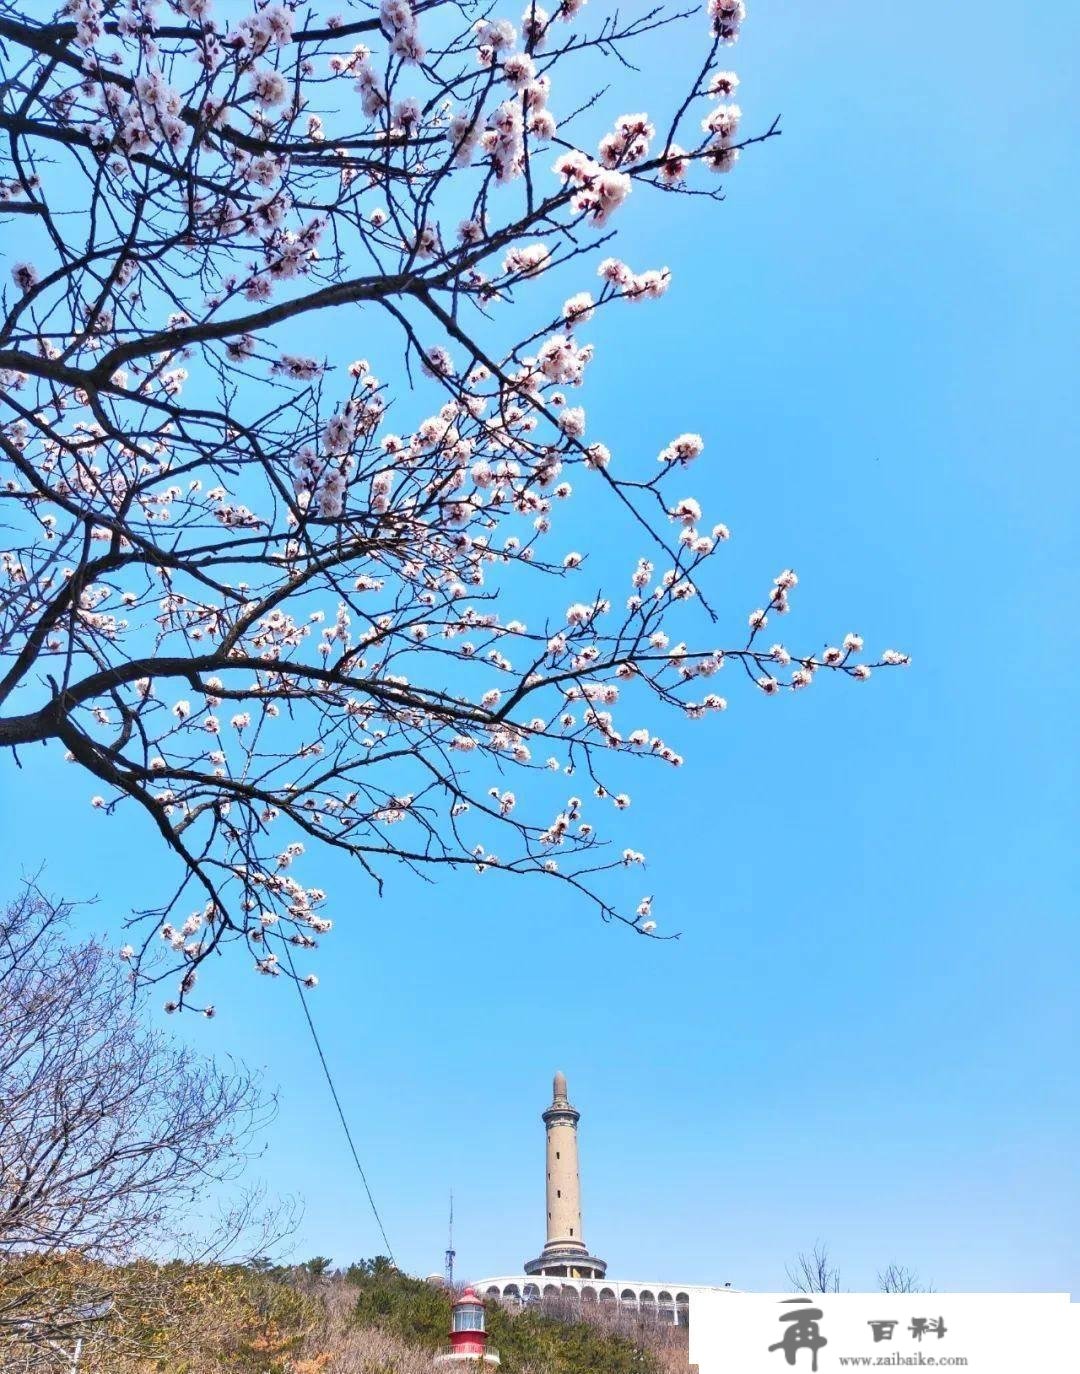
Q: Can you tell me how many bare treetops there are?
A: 3